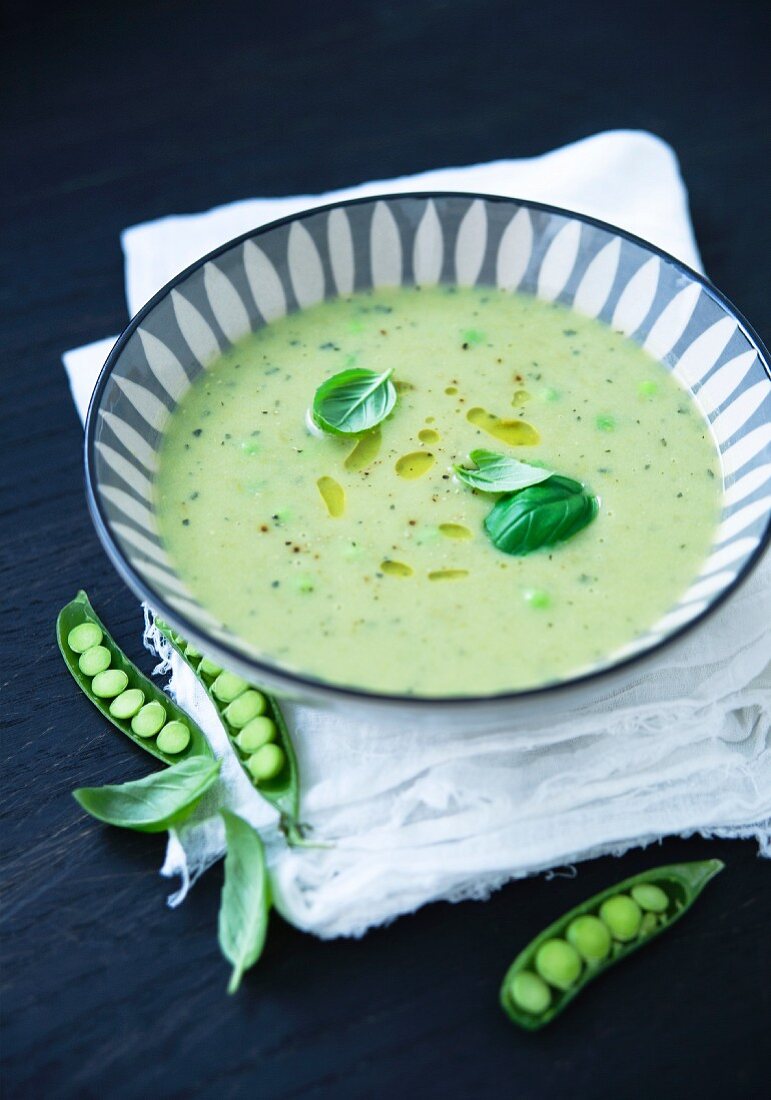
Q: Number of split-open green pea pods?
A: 3